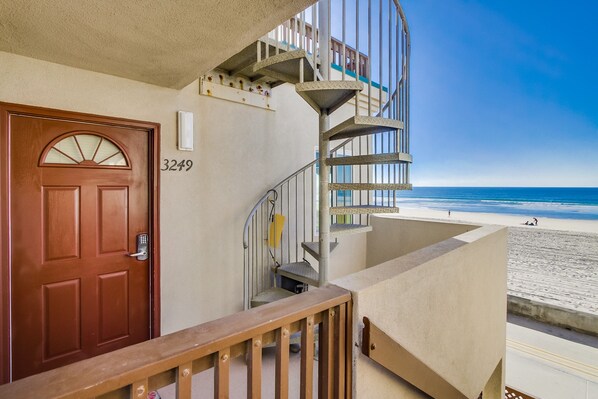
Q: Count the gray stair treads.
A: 10